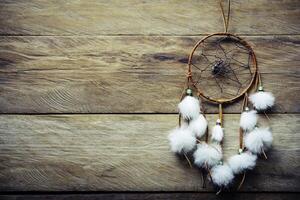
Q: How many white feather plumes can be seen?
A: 10